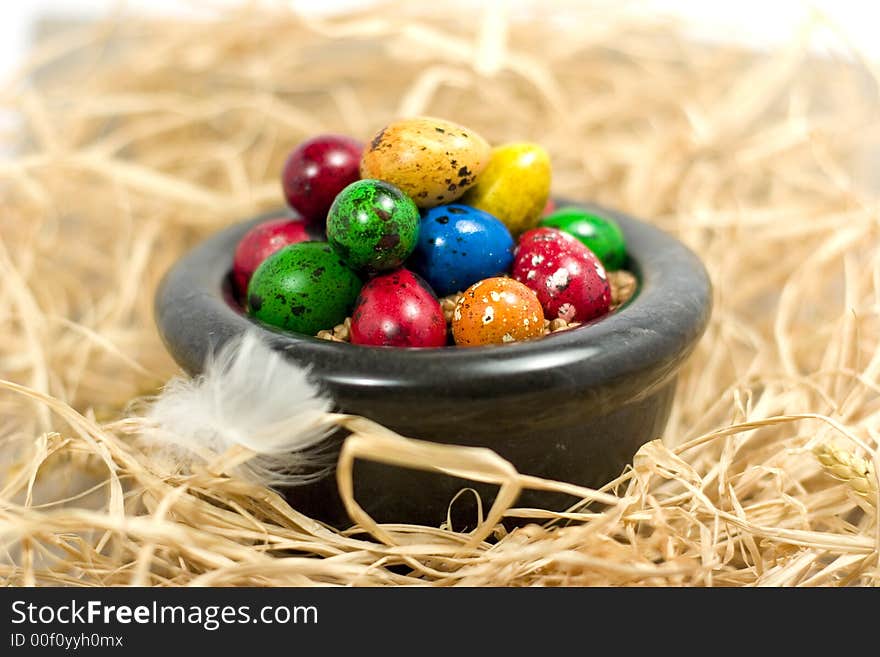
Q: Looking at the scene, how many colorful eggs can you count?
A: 11